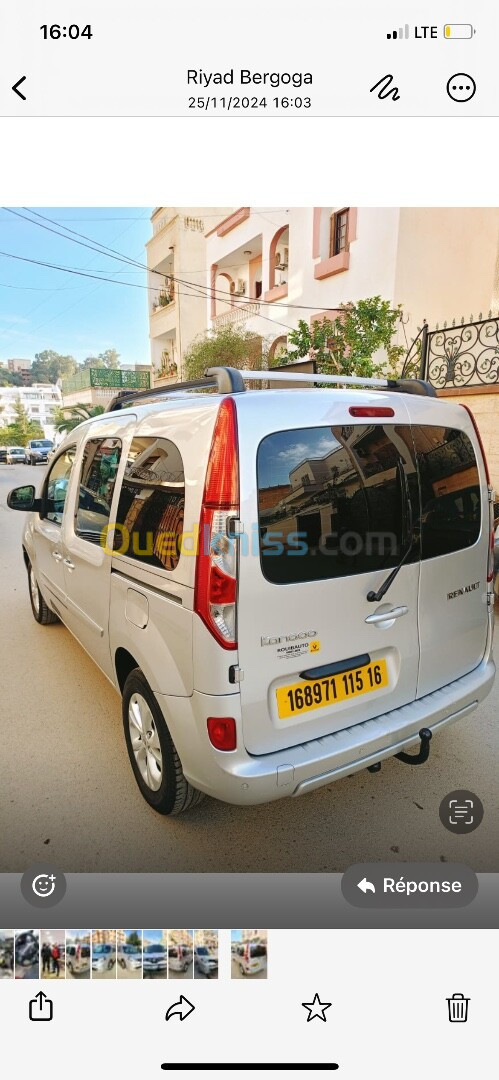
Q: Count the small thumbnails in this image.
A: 10